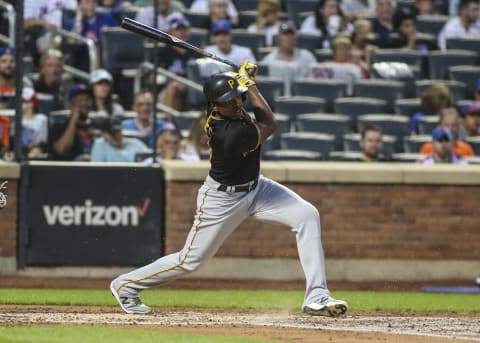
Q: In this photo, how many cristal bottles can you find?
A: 0